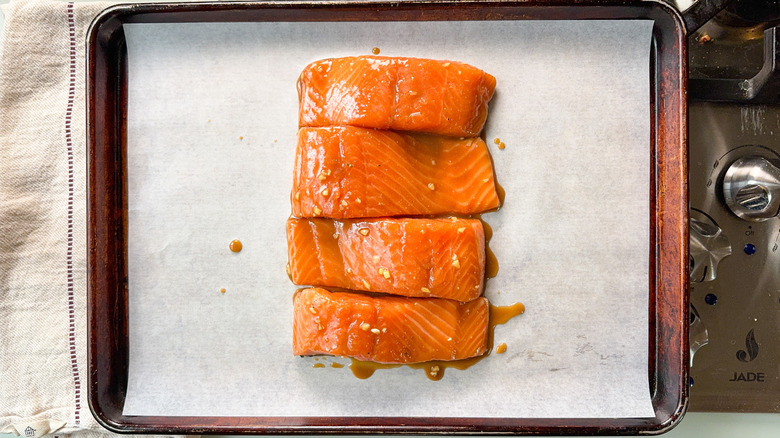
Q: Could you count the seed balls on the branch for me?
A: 0